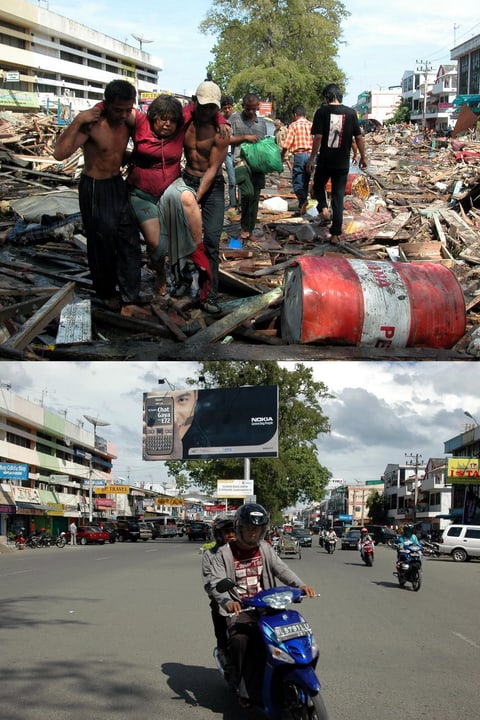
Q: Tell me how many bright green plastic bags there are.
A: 1